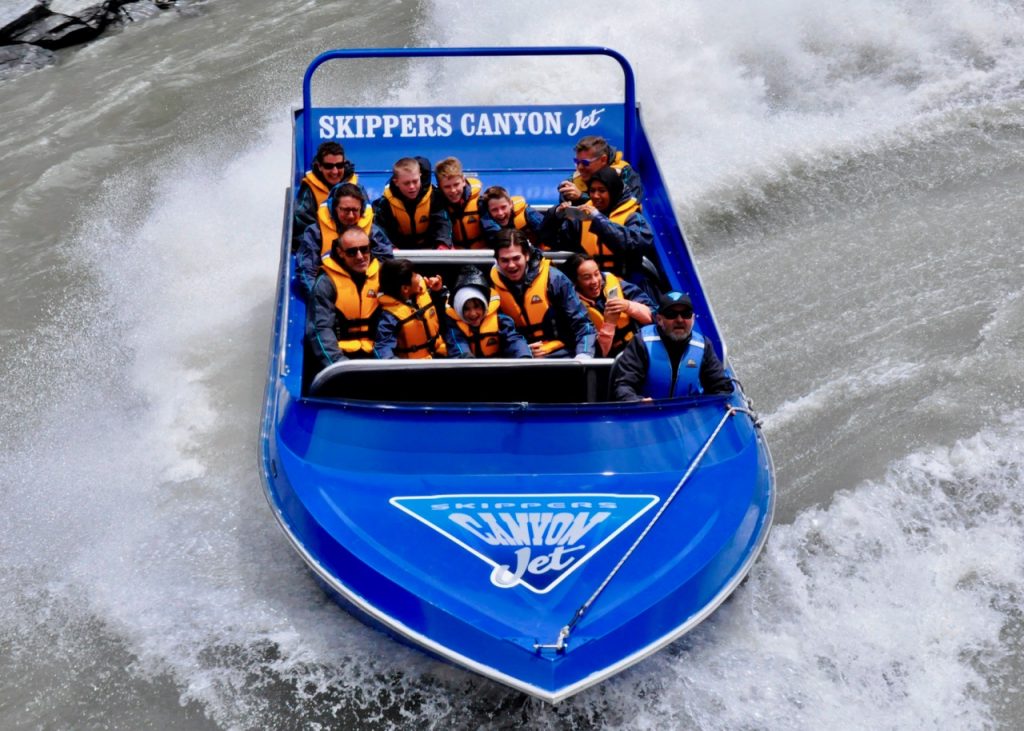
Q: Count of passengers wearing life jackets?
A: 12